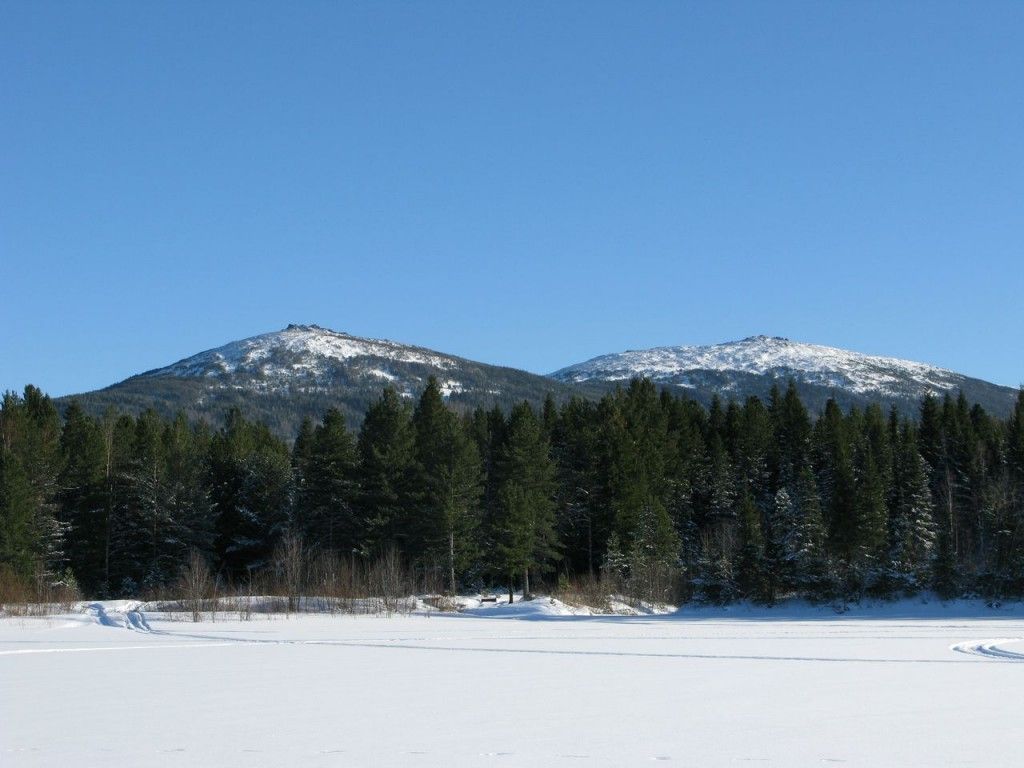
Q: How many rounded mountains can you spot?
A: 2